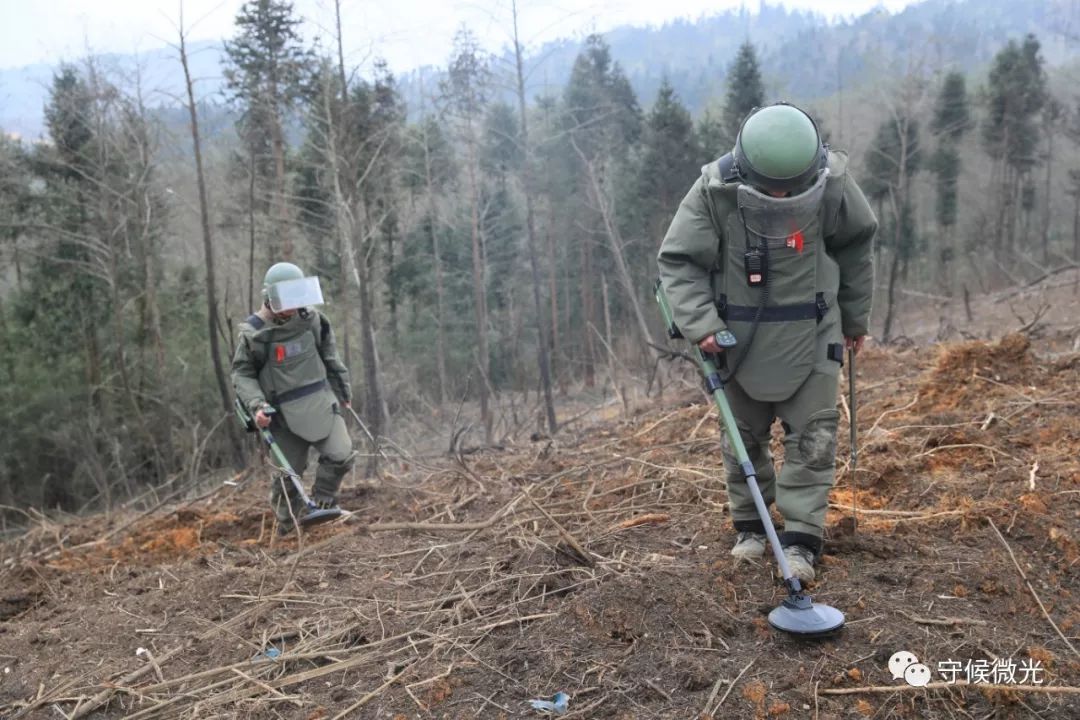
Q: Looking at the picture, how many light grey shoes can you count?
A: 2